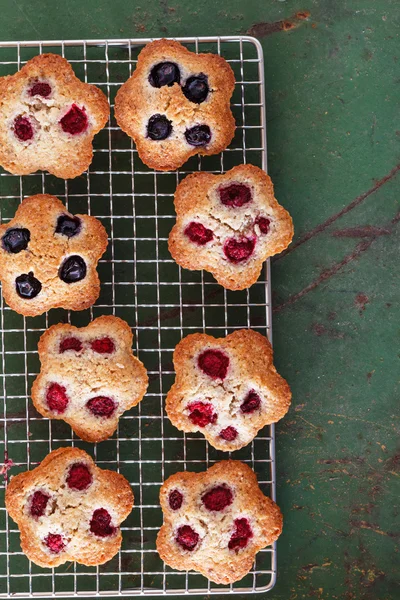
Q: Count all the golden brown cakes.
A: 8